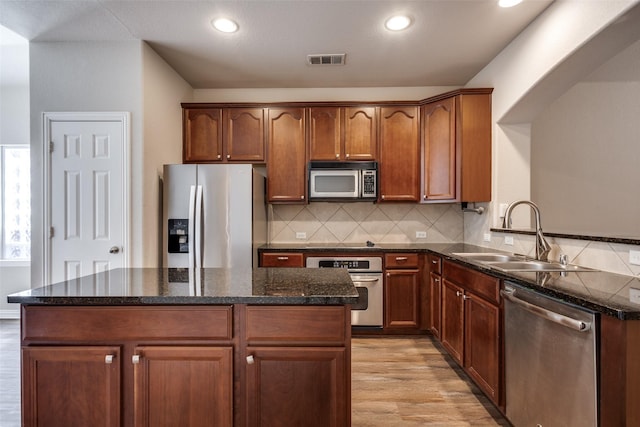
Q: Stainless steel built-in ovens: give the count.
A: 1